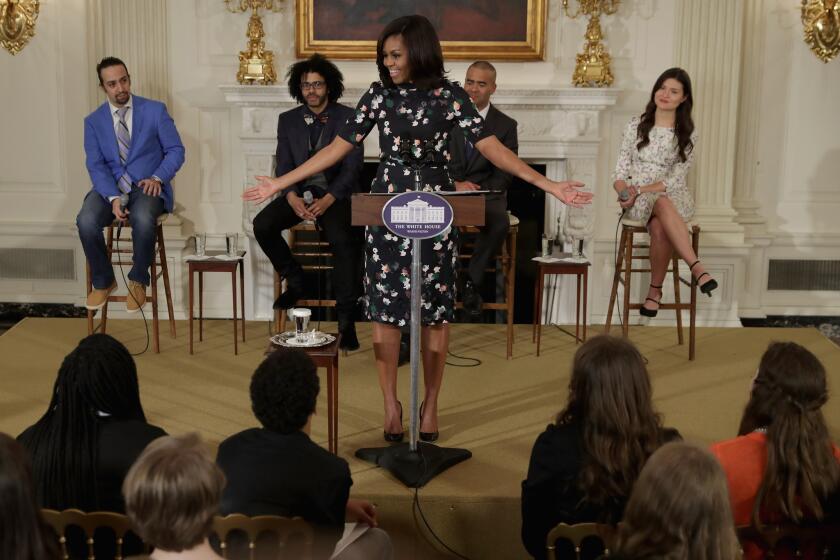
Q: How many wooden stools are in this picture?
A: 4